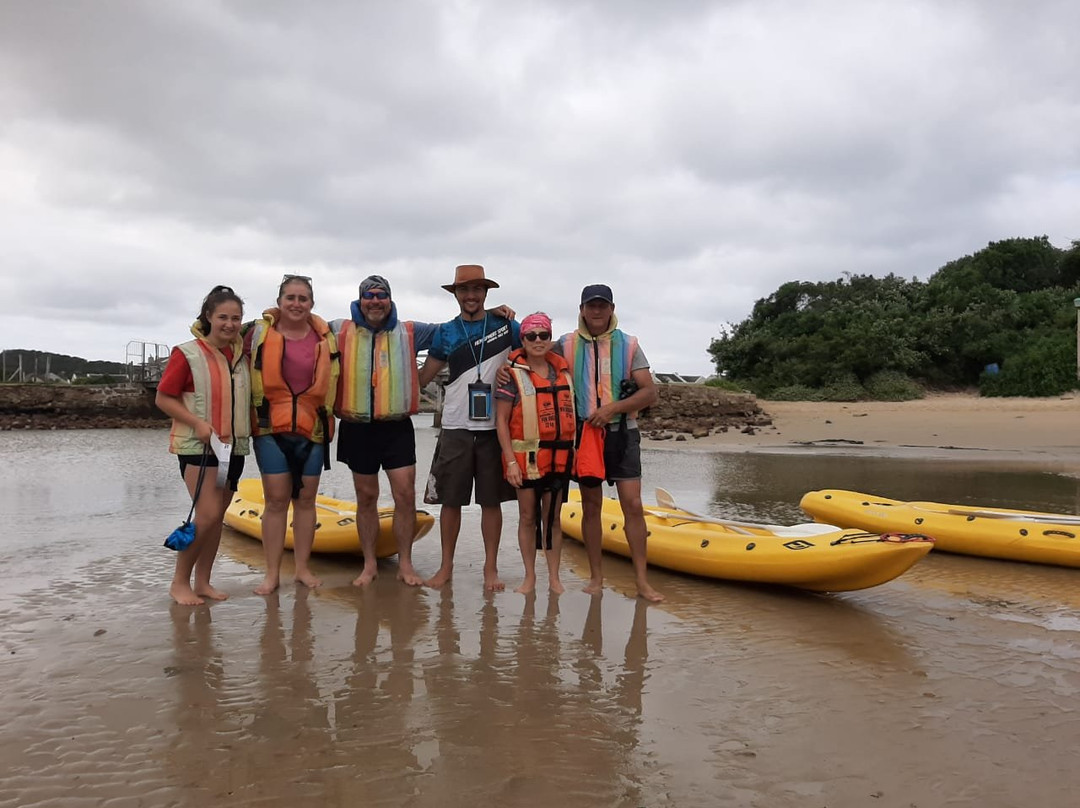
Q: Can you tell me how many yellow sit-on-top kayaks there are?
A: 3